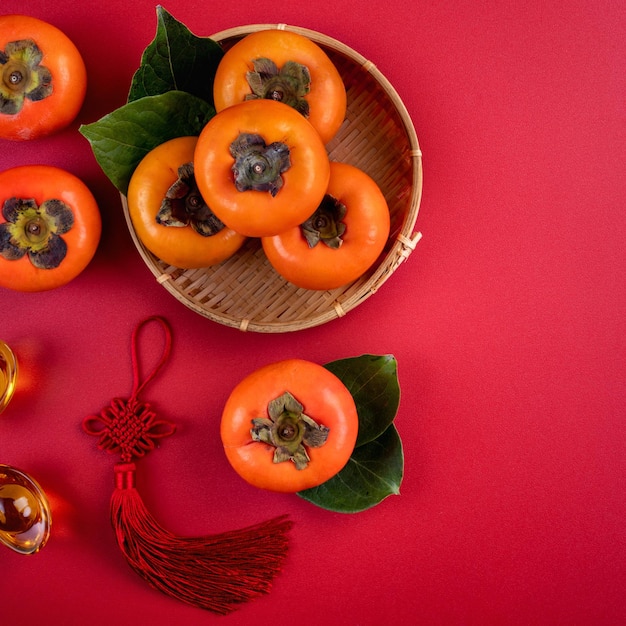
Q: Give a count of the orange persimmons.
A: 7